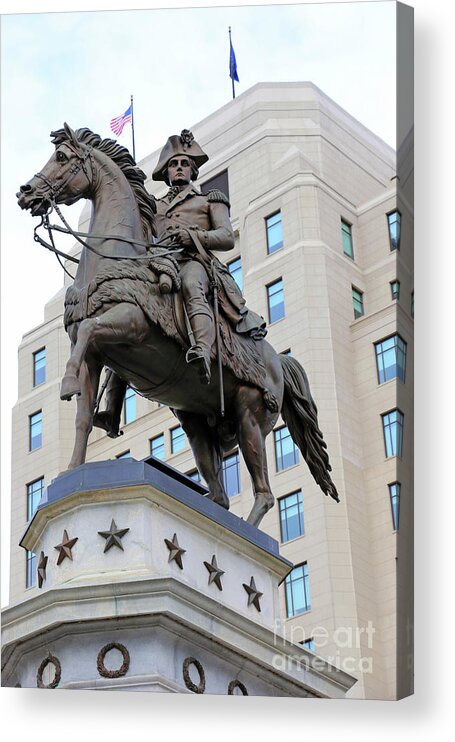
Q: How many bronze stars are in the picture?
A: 6